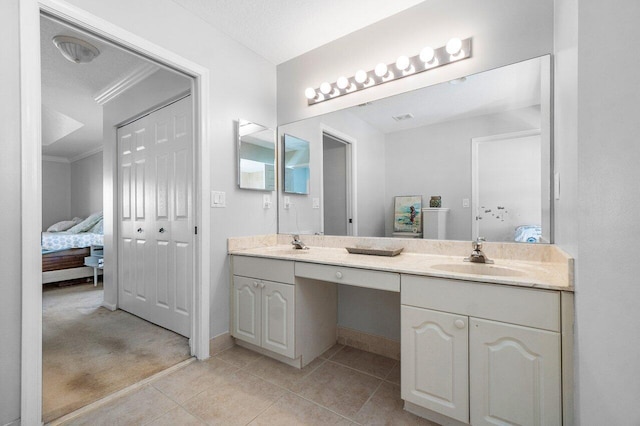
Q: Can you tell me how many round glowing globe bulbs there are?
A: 8